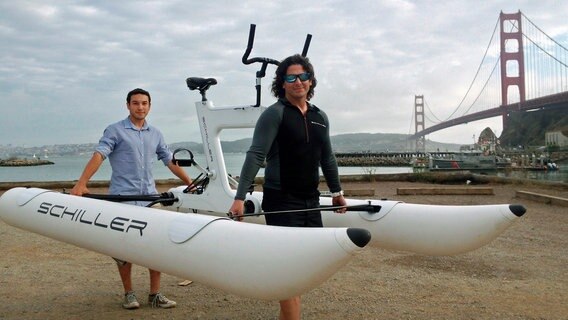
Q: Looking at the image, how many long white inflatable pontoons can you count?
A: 2